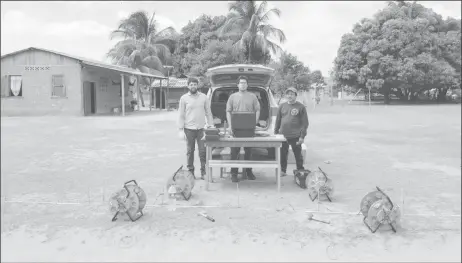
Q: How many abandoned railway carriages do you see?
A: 0